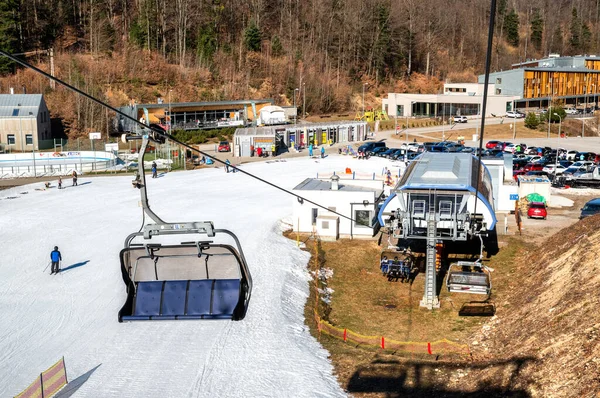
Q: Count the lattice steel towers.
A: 0